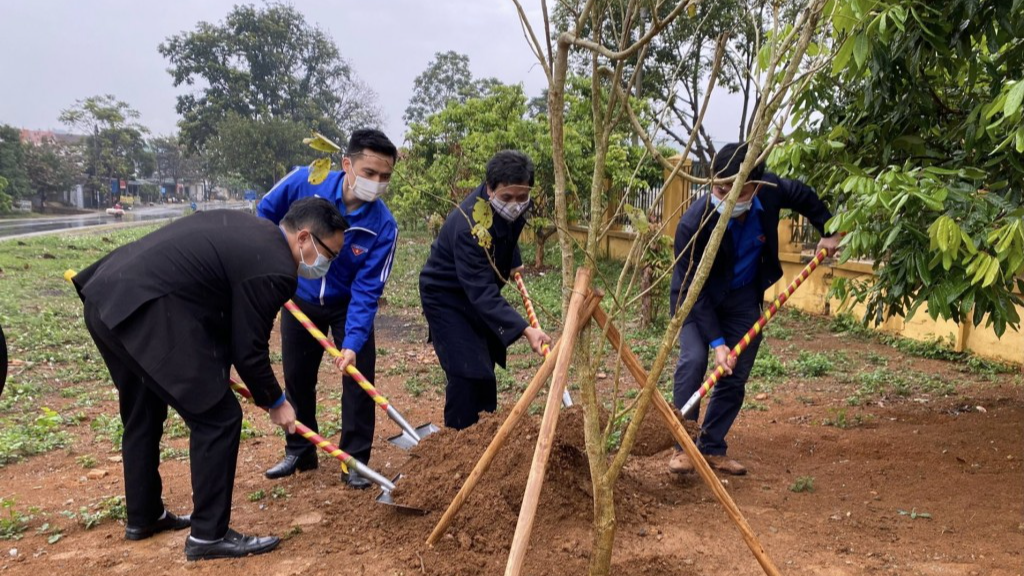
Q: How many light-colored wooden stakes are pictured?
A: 3